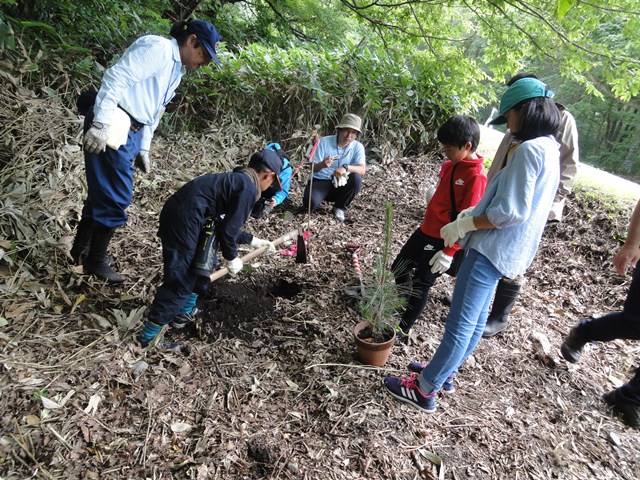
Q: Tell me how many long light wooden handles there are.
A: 1